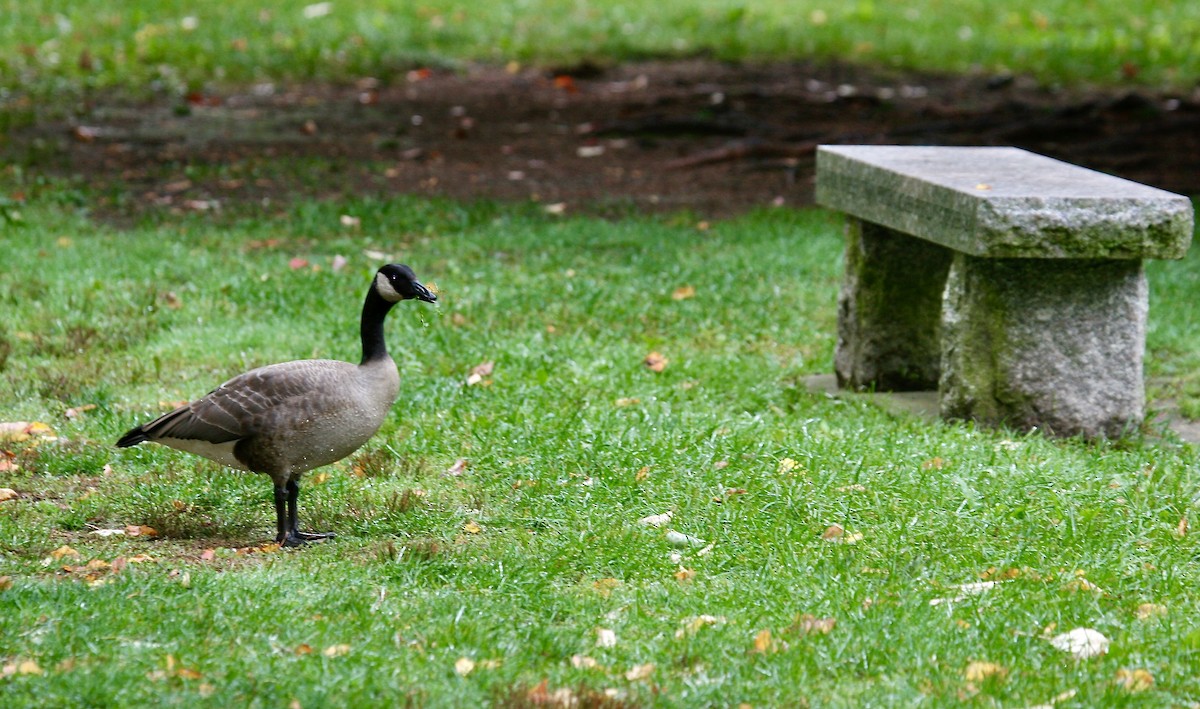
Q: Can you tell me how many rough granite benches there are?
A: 1